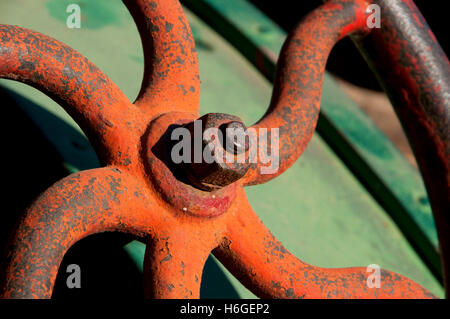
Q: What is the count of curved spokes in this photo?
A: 6